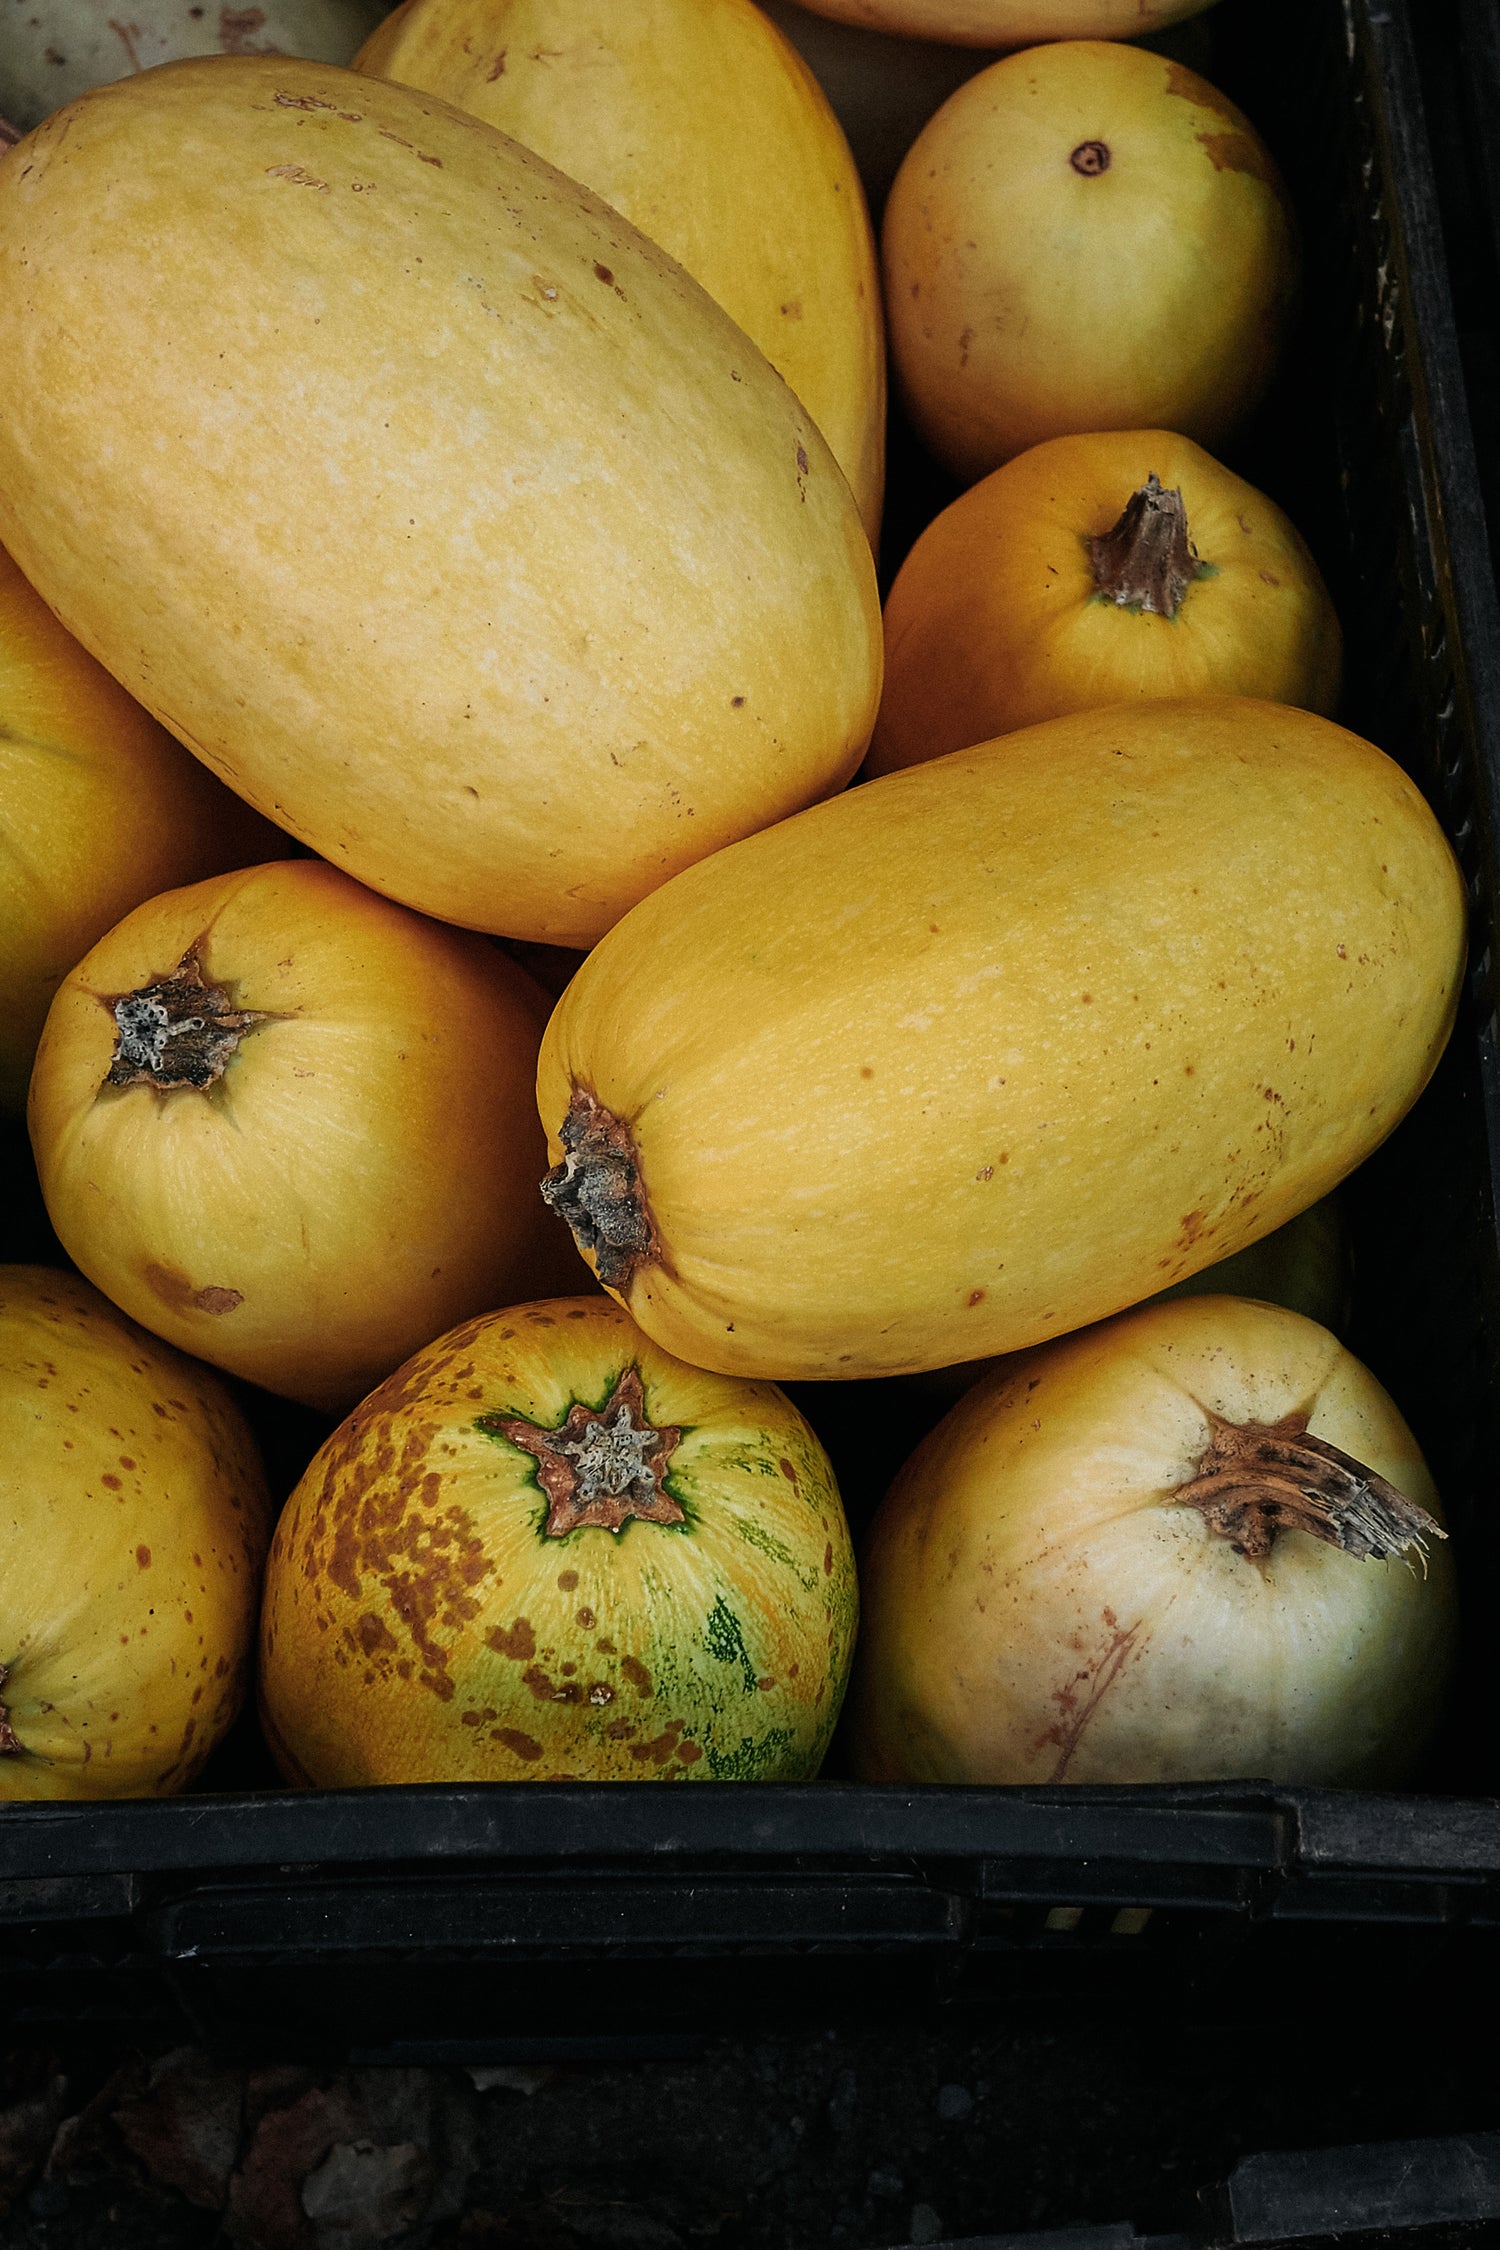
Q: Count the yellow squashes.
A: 11